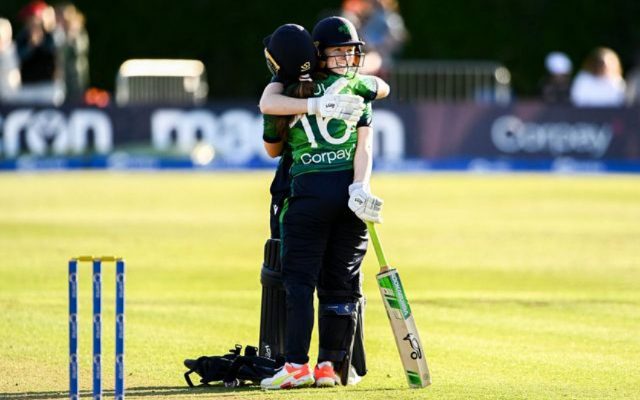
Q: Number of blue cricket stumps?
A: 3